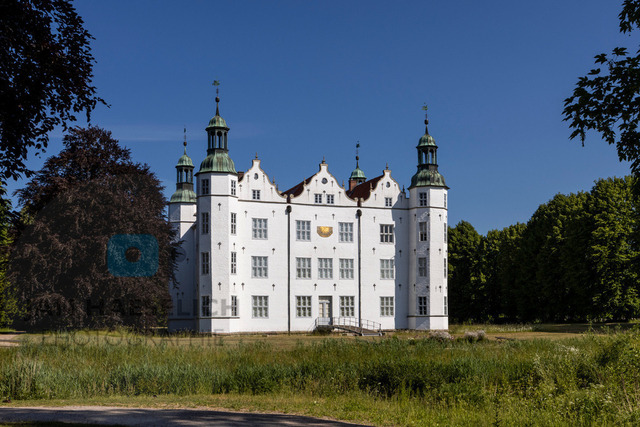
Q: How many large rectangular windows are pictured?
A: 13